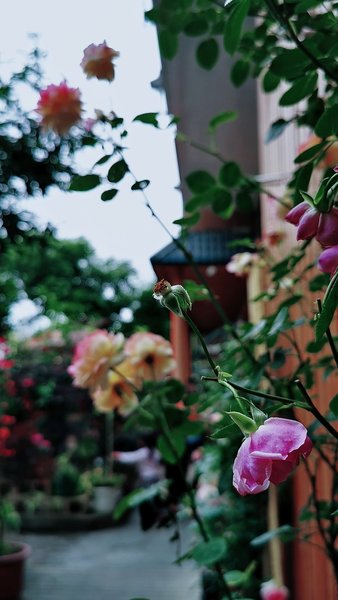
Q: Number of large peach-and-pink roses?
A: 5